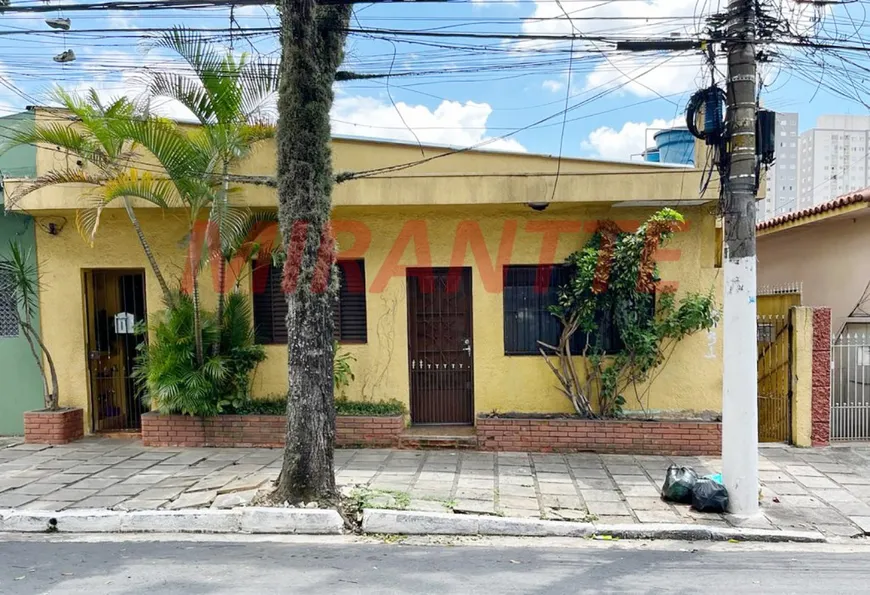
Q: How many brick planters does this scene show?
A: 3